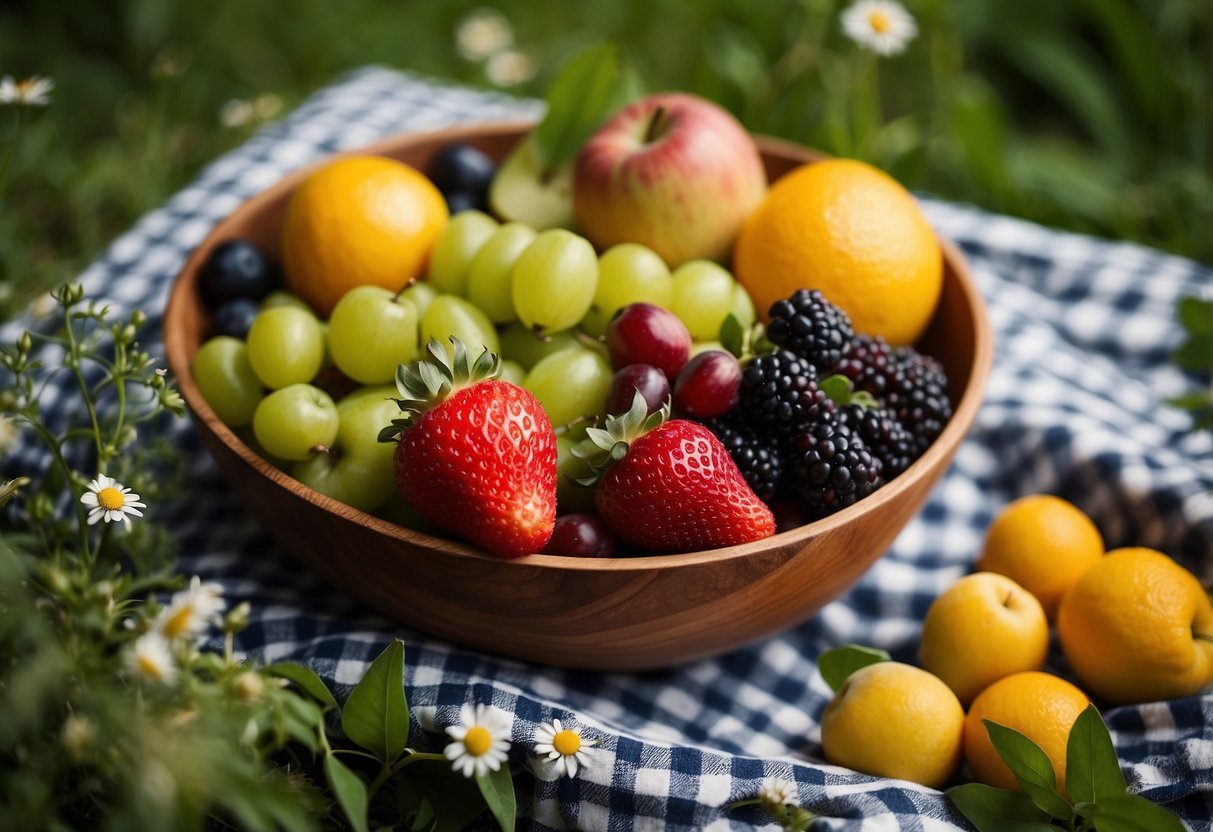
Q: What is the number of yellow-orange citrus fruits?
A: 7